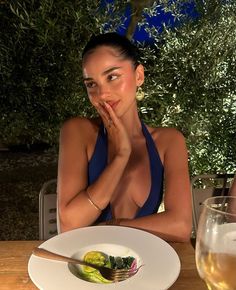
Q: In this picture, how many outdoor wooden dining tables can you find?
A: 1